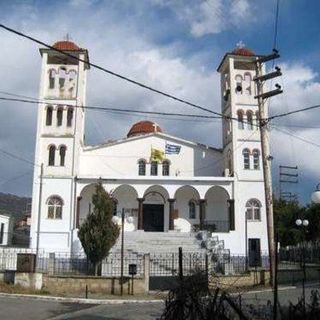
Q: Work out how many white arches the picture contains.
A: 5